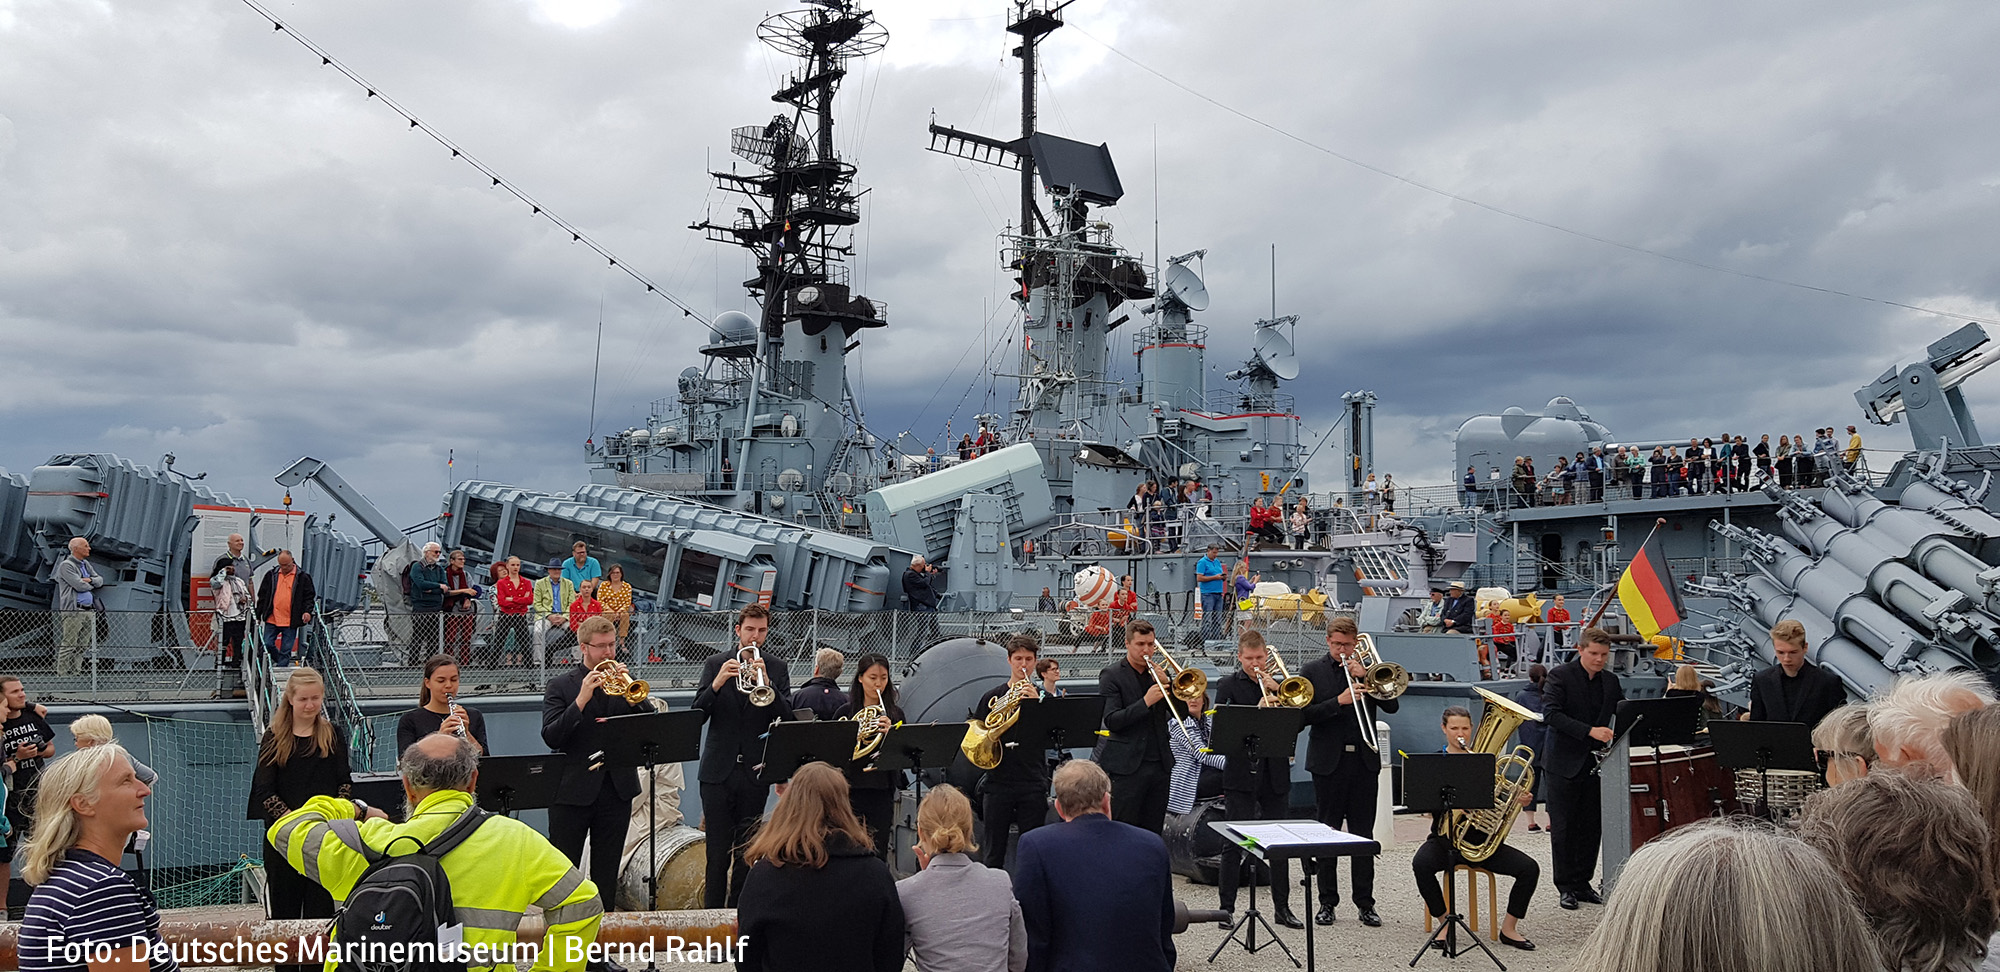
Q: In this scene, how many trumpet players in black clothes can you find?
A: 2